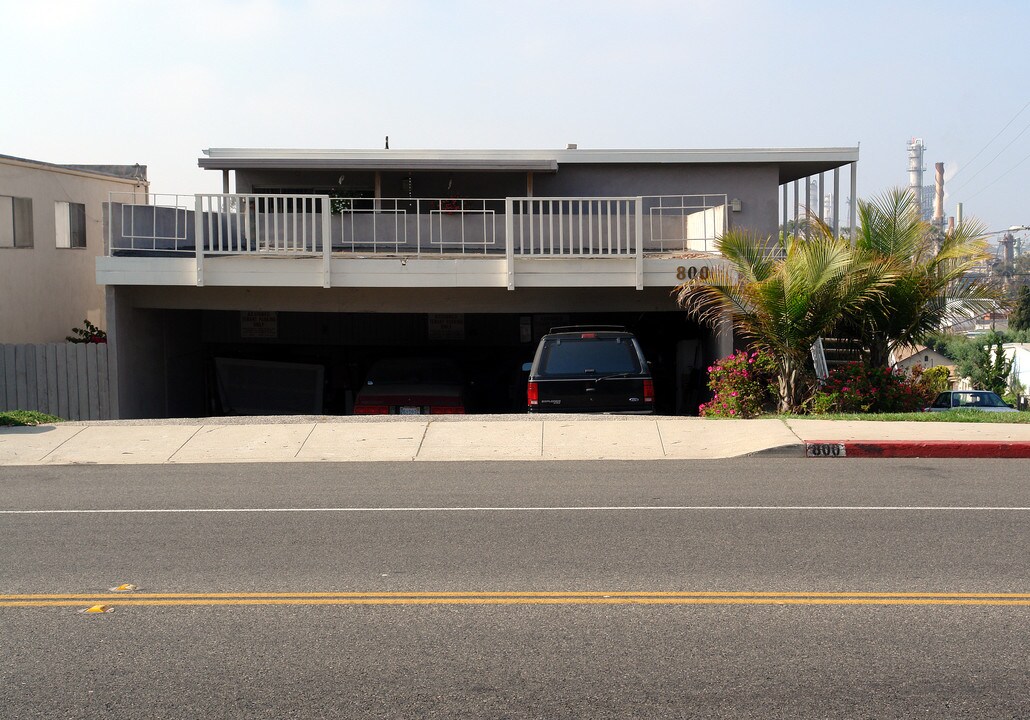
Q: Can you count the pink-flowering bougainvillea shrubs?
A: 2